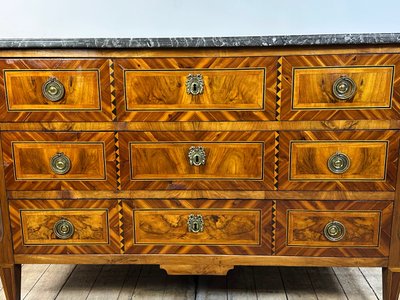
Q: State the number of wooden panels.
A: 9